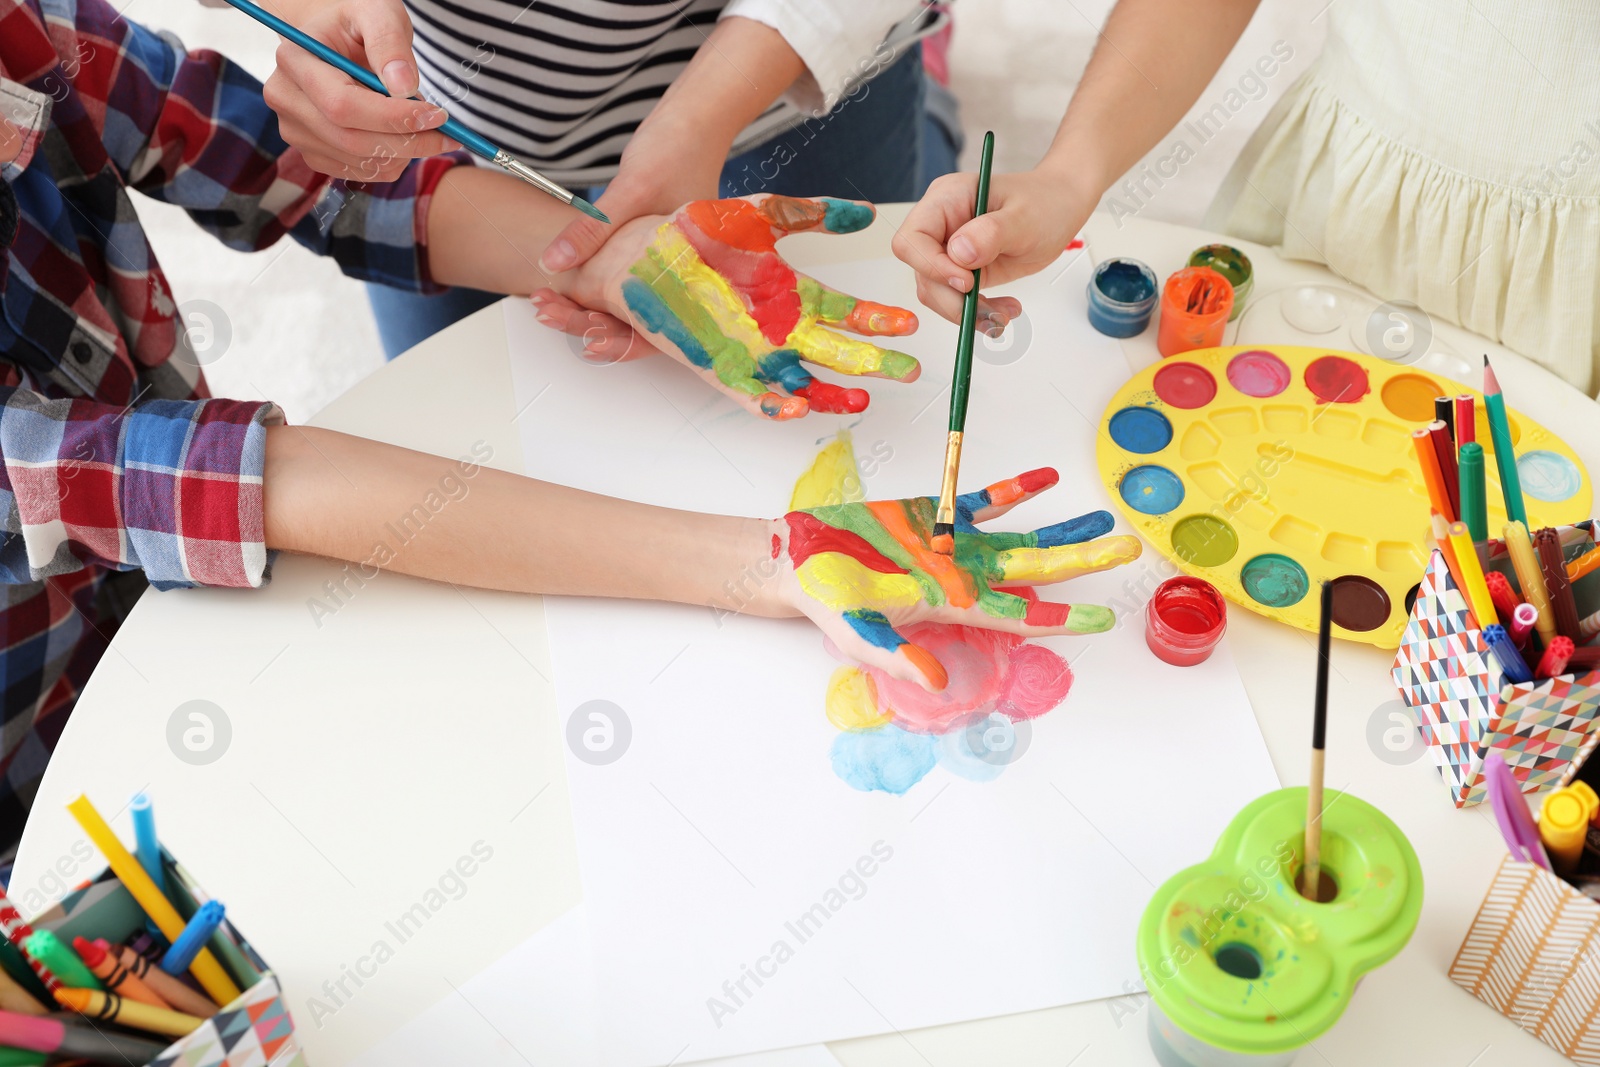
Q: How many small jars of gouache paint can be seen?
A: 4